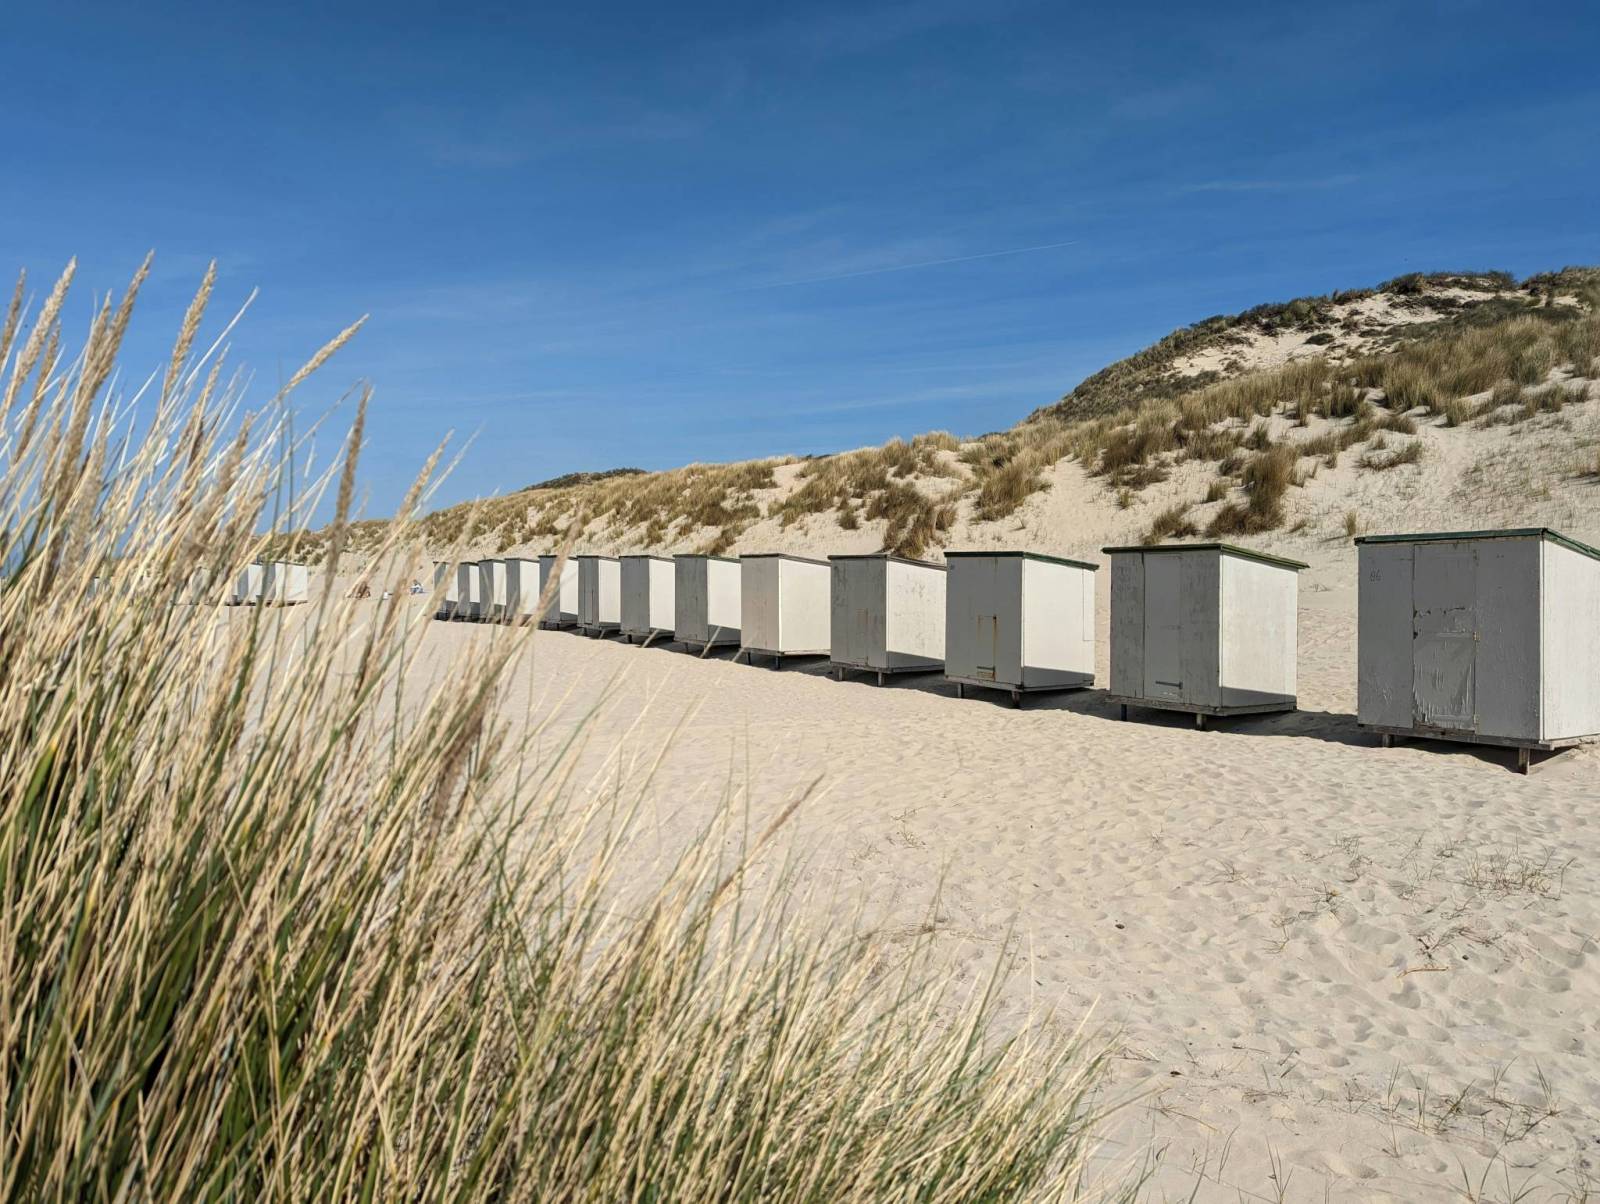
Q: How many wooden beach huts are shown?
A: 13